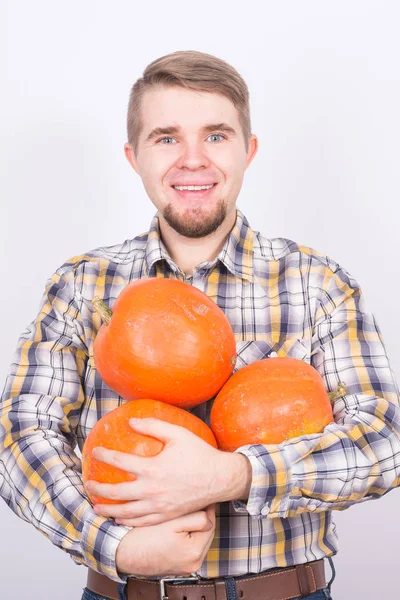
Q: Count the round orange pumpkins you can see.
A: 3